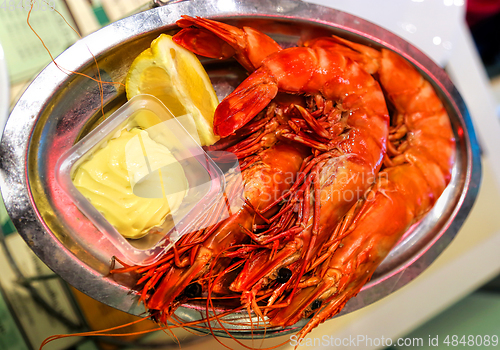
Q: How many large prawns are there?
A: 3